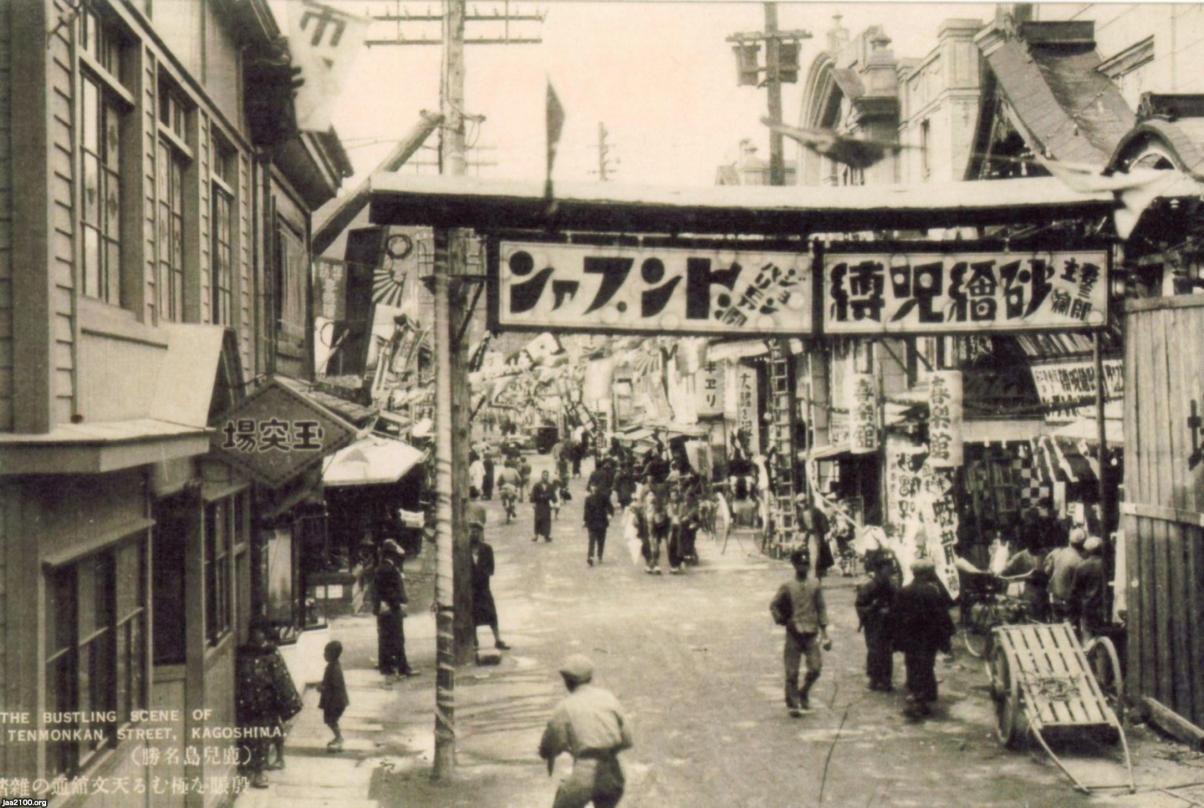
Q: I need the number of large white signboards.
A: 2